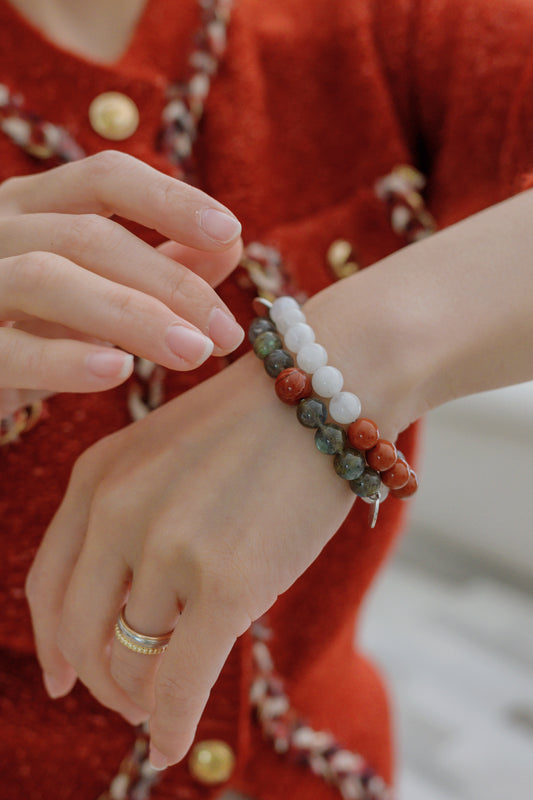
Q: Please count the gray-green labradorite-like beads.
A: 7